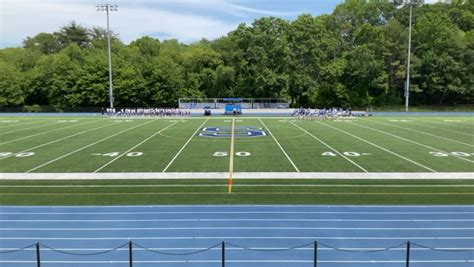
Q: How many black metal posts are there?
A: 5